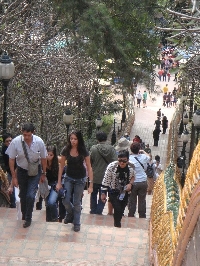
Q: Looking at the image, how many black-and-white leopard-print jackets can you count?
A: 1